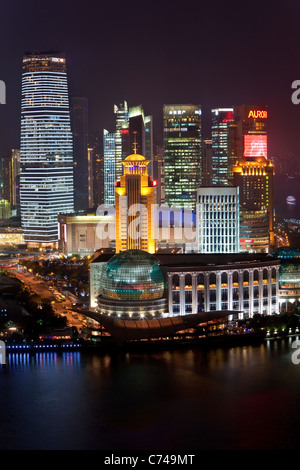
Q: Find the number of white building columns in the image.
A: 11